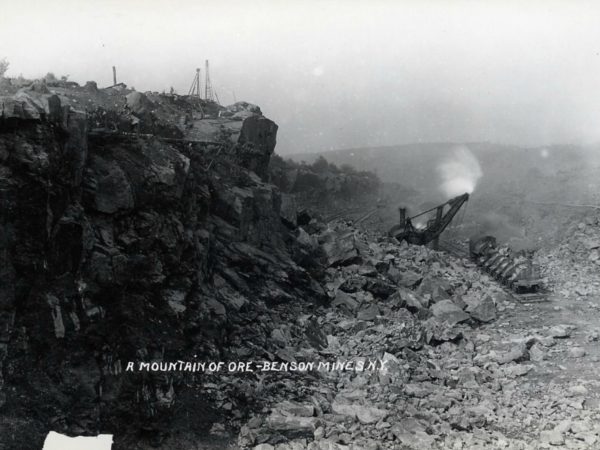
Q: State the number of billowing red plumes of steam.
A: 0